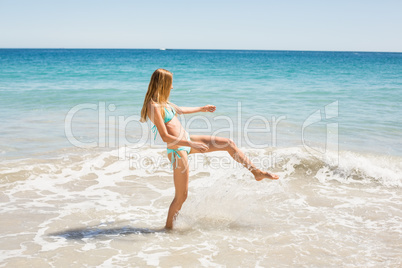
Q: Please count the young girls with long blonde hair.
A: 1